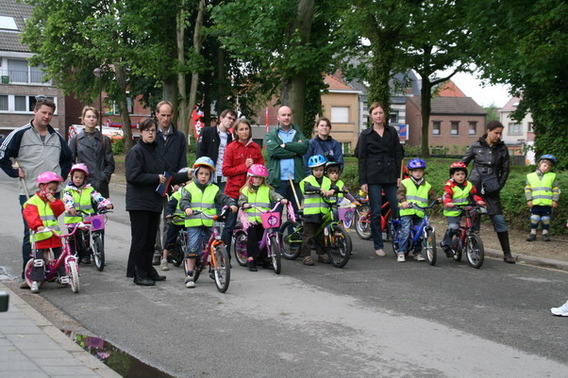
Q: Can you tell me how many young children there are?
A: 10